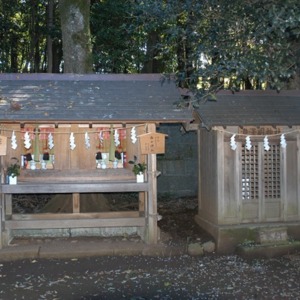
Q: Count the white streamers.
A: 12